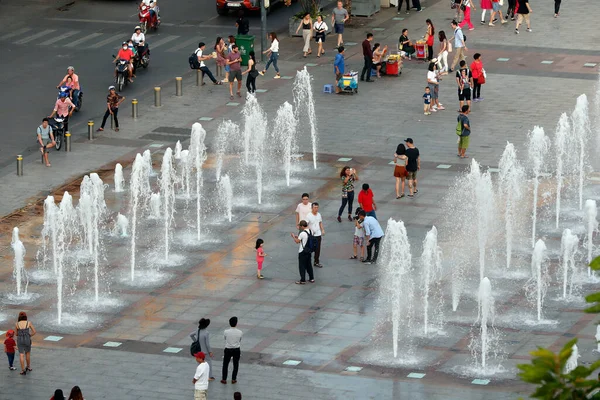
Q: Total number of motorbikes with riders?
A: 5